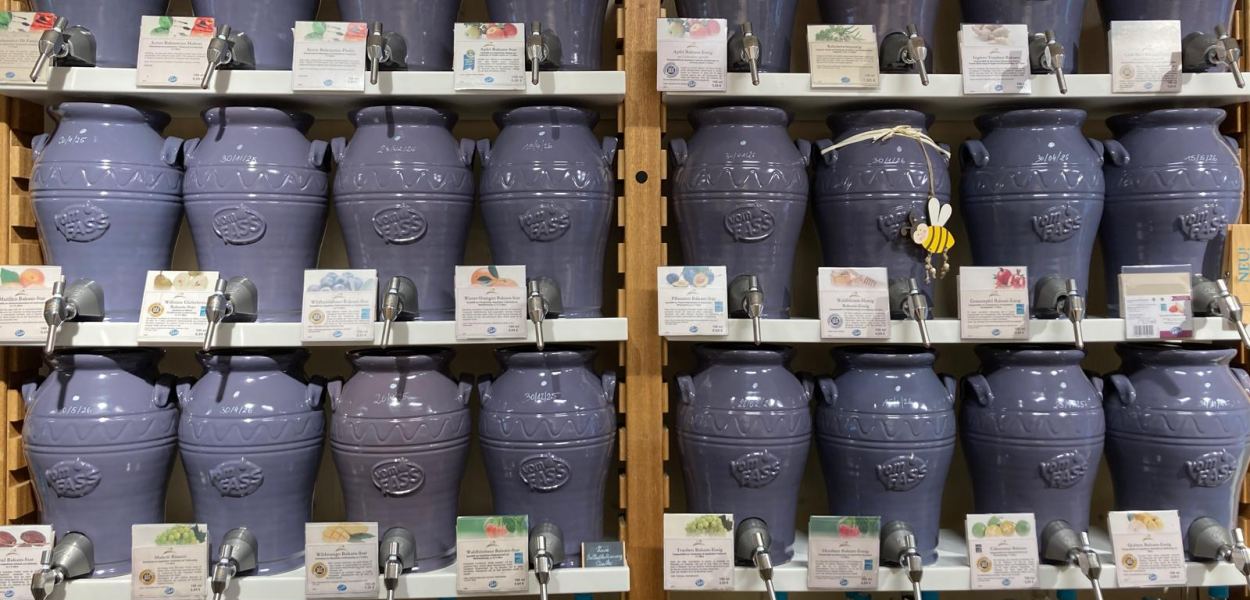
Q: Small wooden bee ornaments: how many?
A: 1